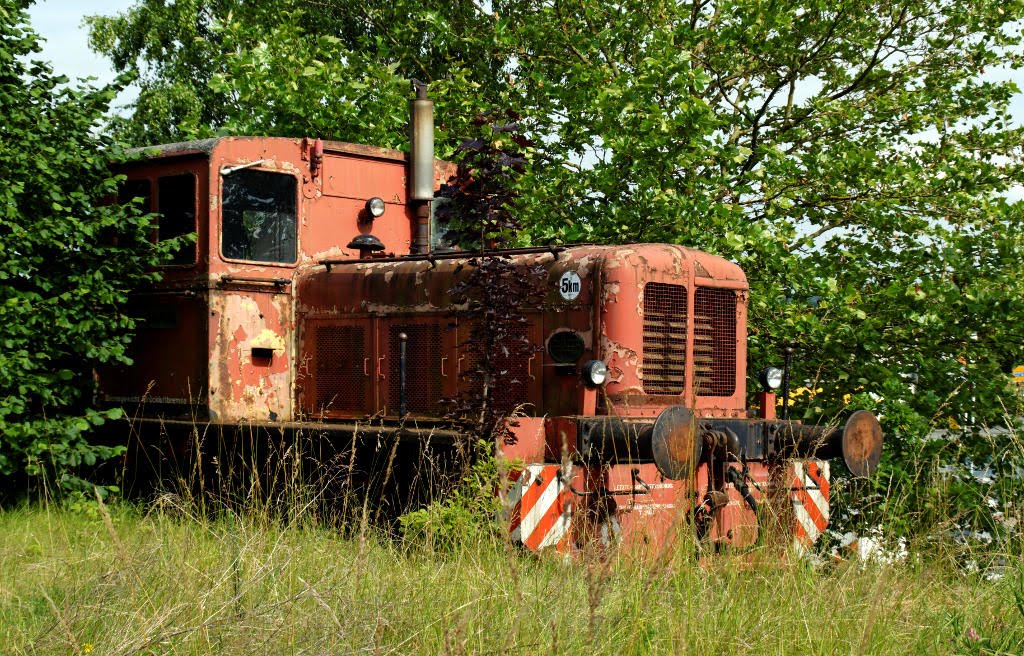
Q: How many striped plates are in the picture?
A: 2